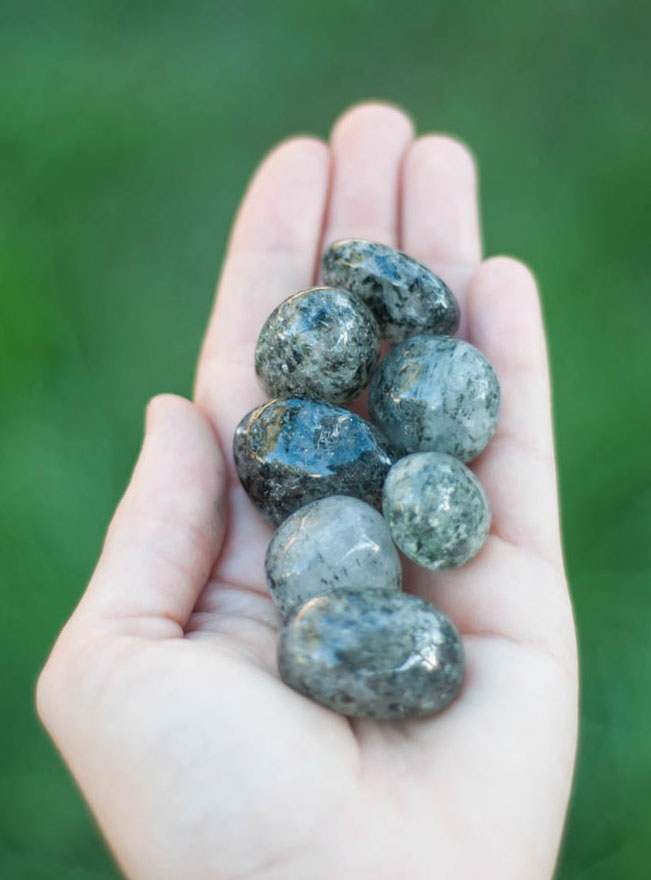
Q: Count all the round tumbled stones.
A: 7